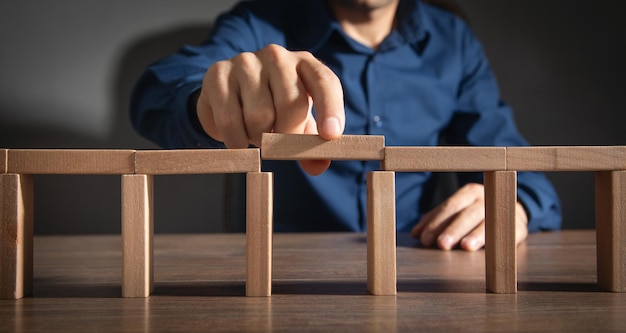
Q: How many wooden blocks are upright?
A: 6